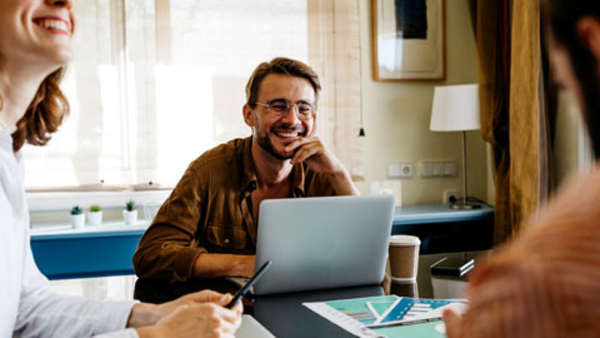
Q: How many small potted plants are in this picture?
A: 3